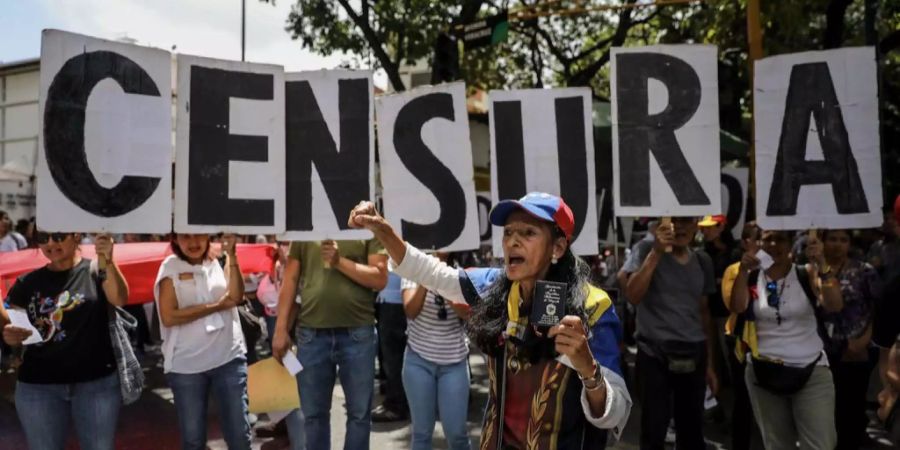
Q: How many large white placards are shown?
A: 7